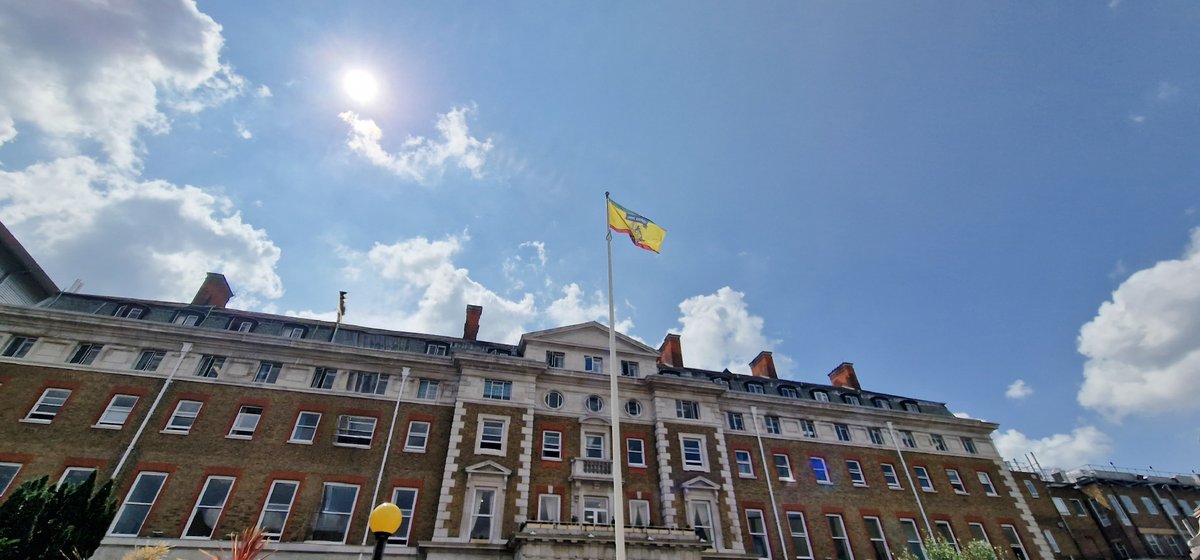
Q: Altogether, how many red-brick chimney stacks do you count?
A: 5